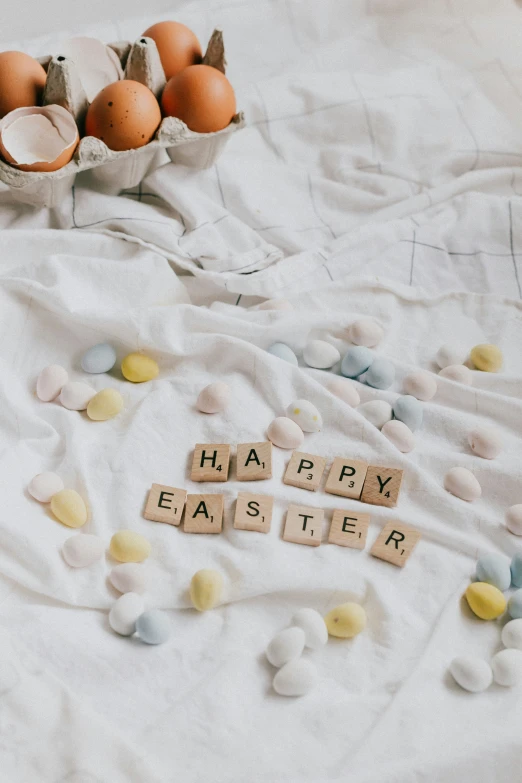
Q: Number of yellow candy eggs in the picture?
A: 8